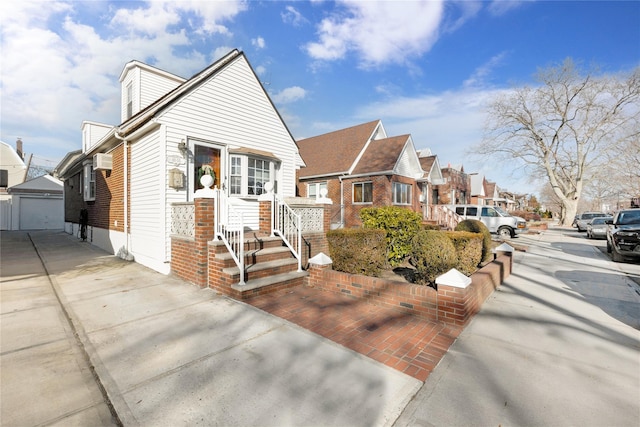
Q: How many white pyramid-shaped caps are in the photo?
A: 3